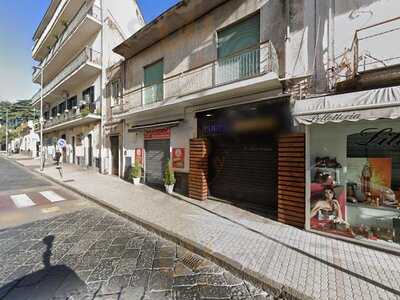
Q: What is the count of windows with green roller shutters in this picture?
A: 2